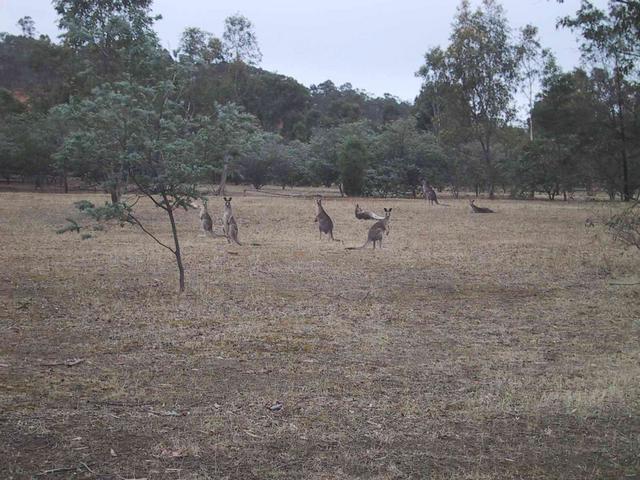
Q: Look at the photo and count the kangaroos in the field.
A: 7